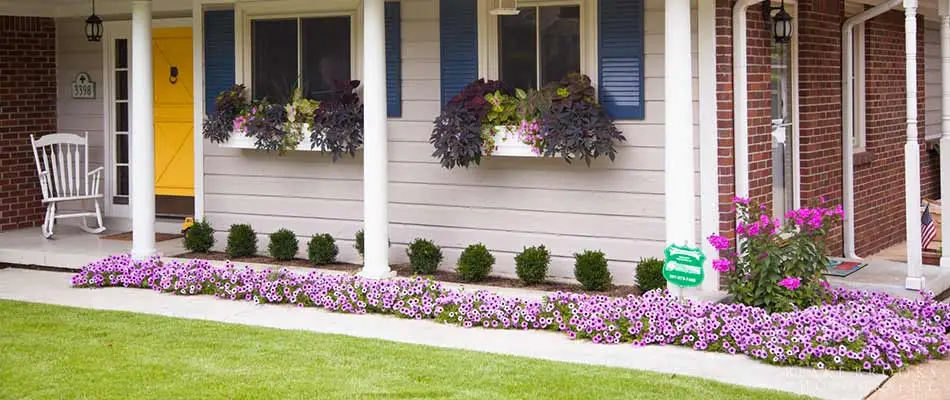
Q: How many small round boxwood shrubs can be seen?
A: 10